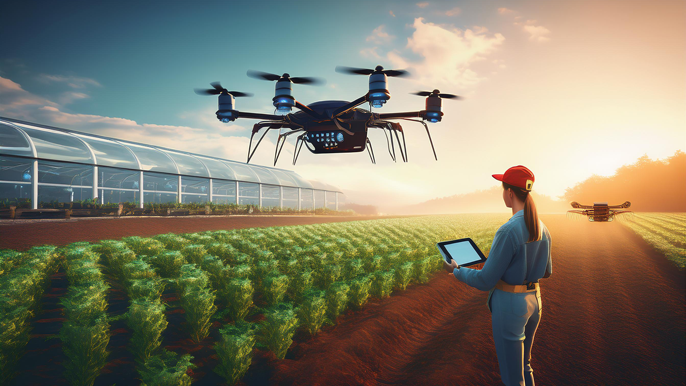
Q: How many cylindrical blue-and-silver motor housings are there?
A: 4